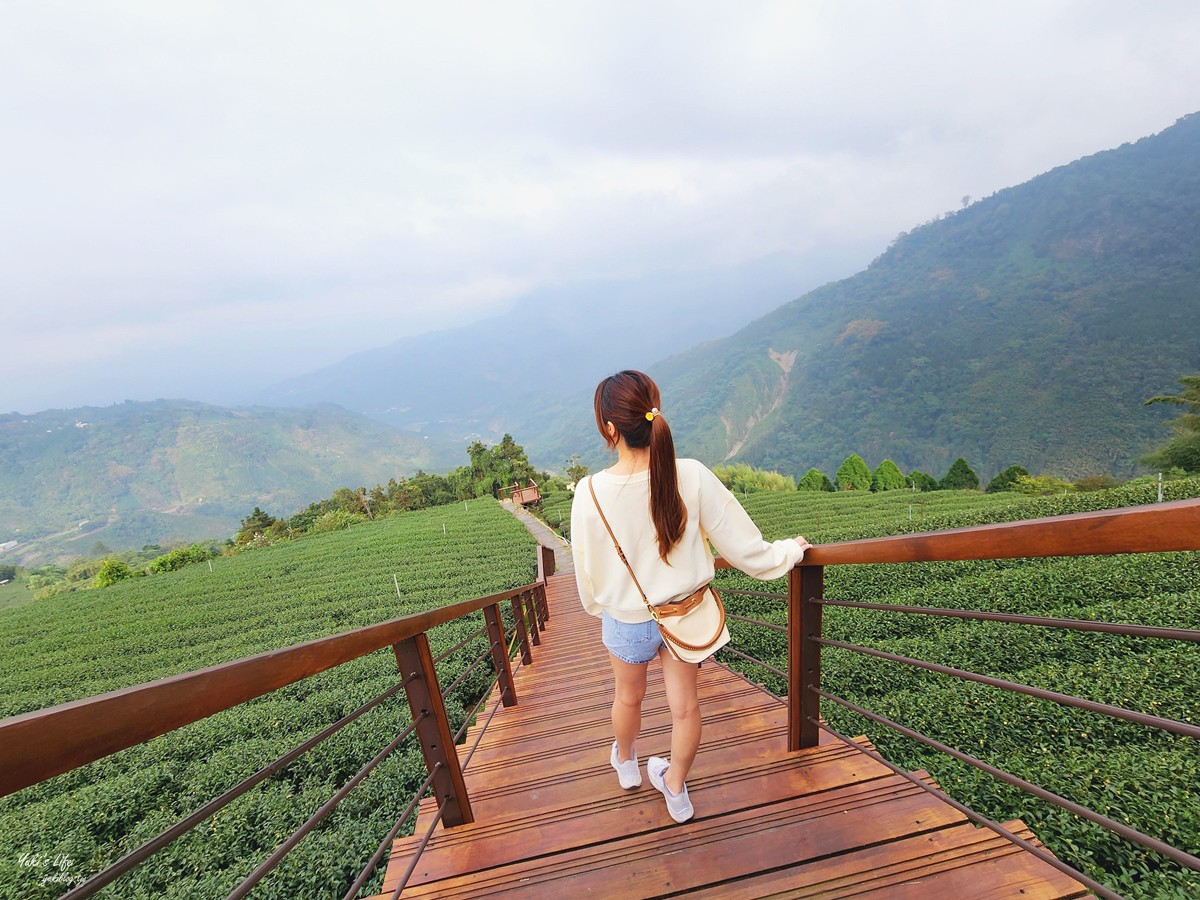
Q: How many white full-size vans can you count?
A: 0